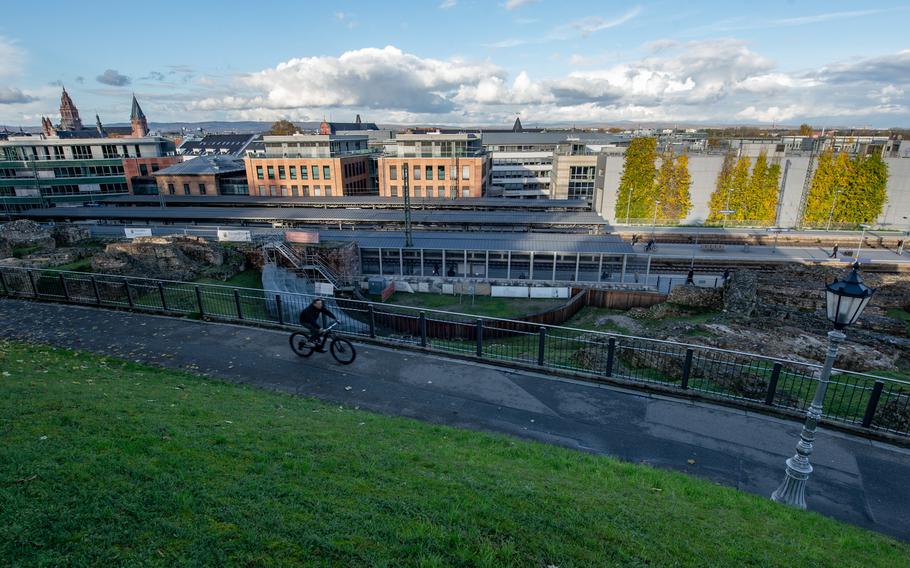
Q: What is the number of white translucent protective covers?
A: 1